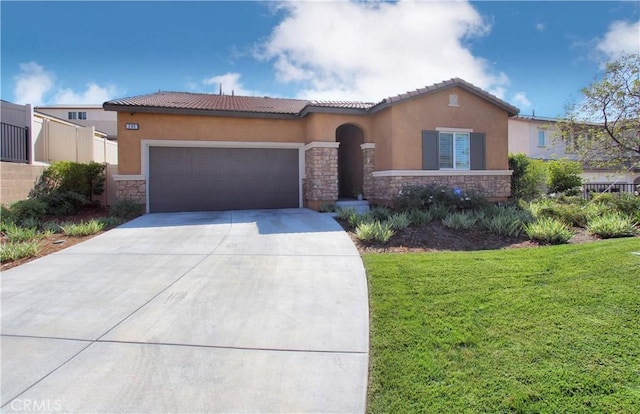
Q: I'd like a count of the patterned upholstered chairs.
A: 0